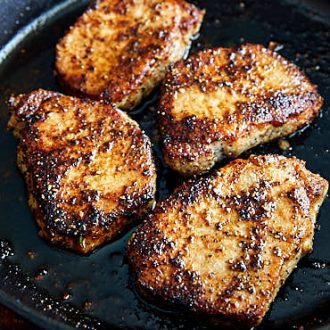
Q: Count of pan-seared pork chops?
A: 4